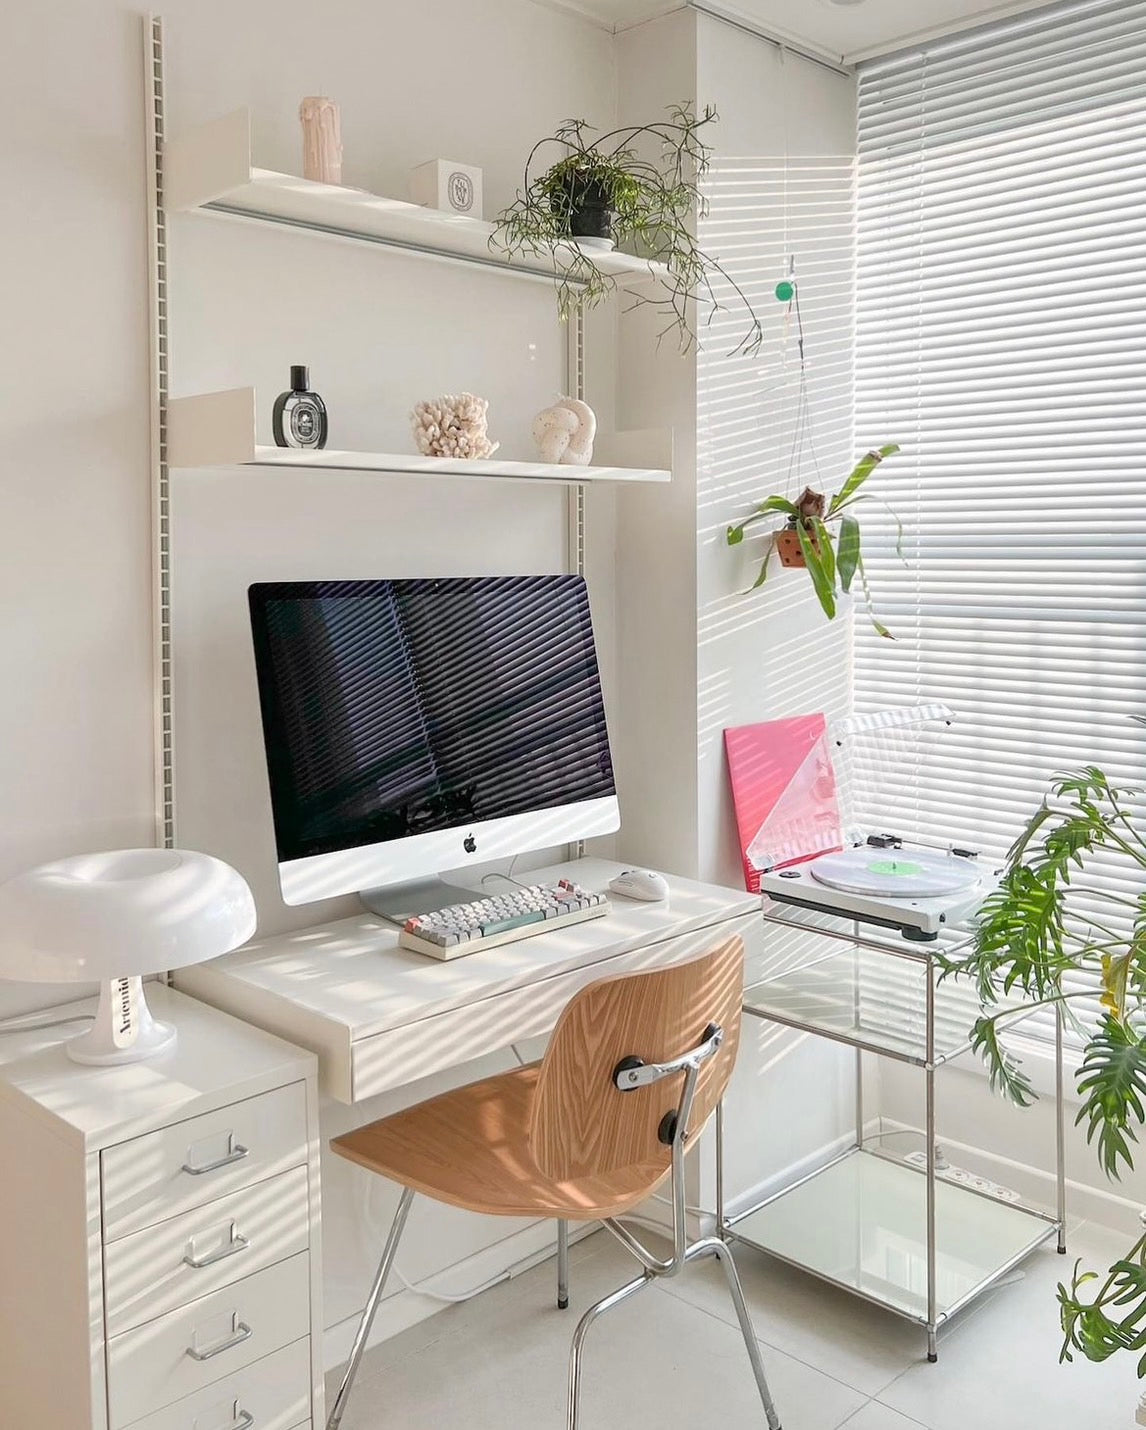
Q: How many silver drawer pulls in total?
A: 4